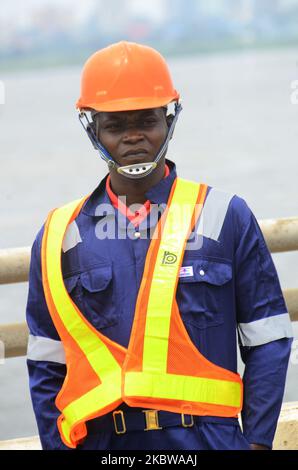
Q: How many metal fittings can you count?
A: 3